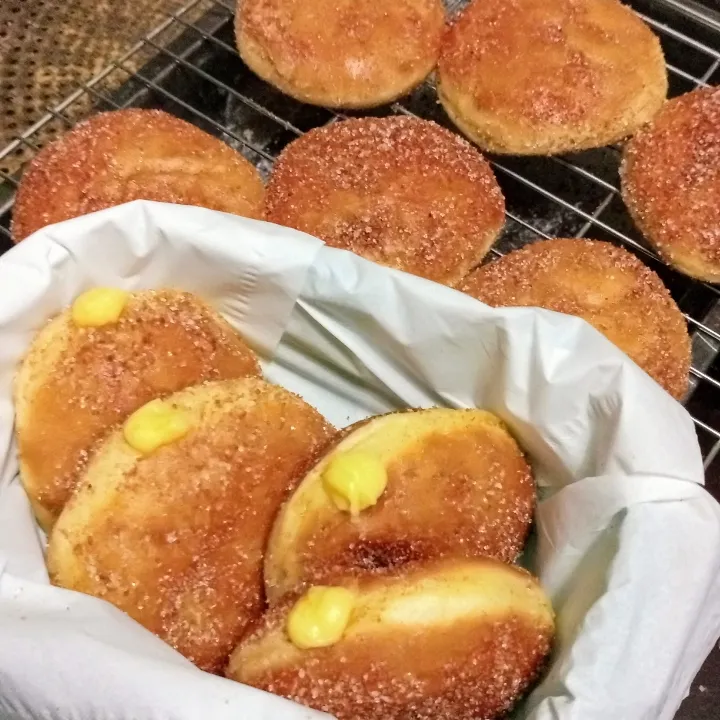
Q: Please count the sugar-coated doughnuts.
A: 10